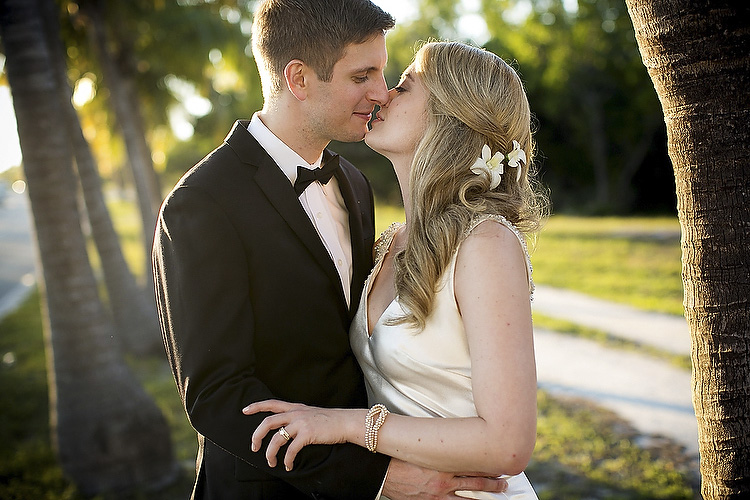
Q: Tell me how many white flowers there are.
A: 2